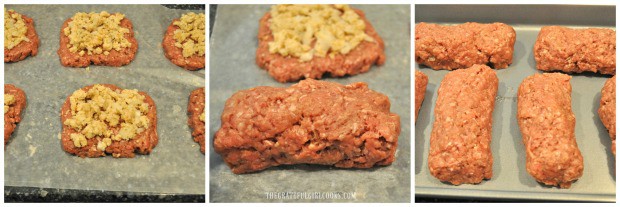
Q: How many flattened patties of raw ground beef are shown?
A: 7